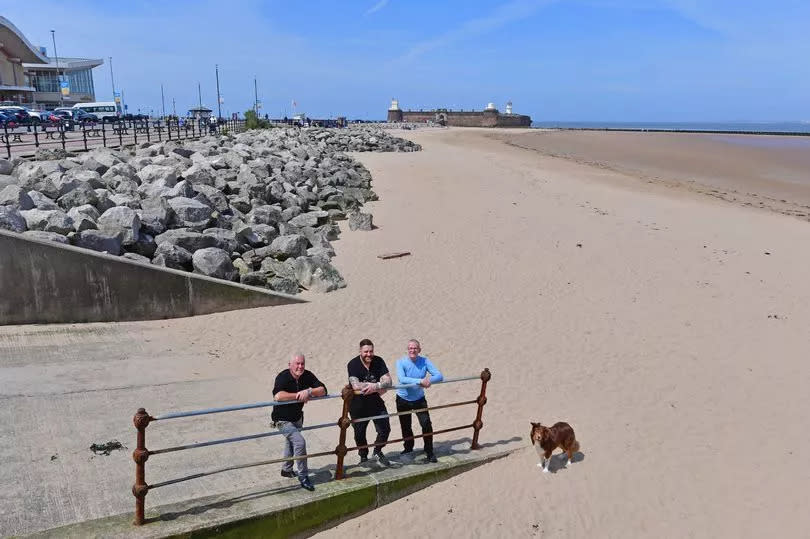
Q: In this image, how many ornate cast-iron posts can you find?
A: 3